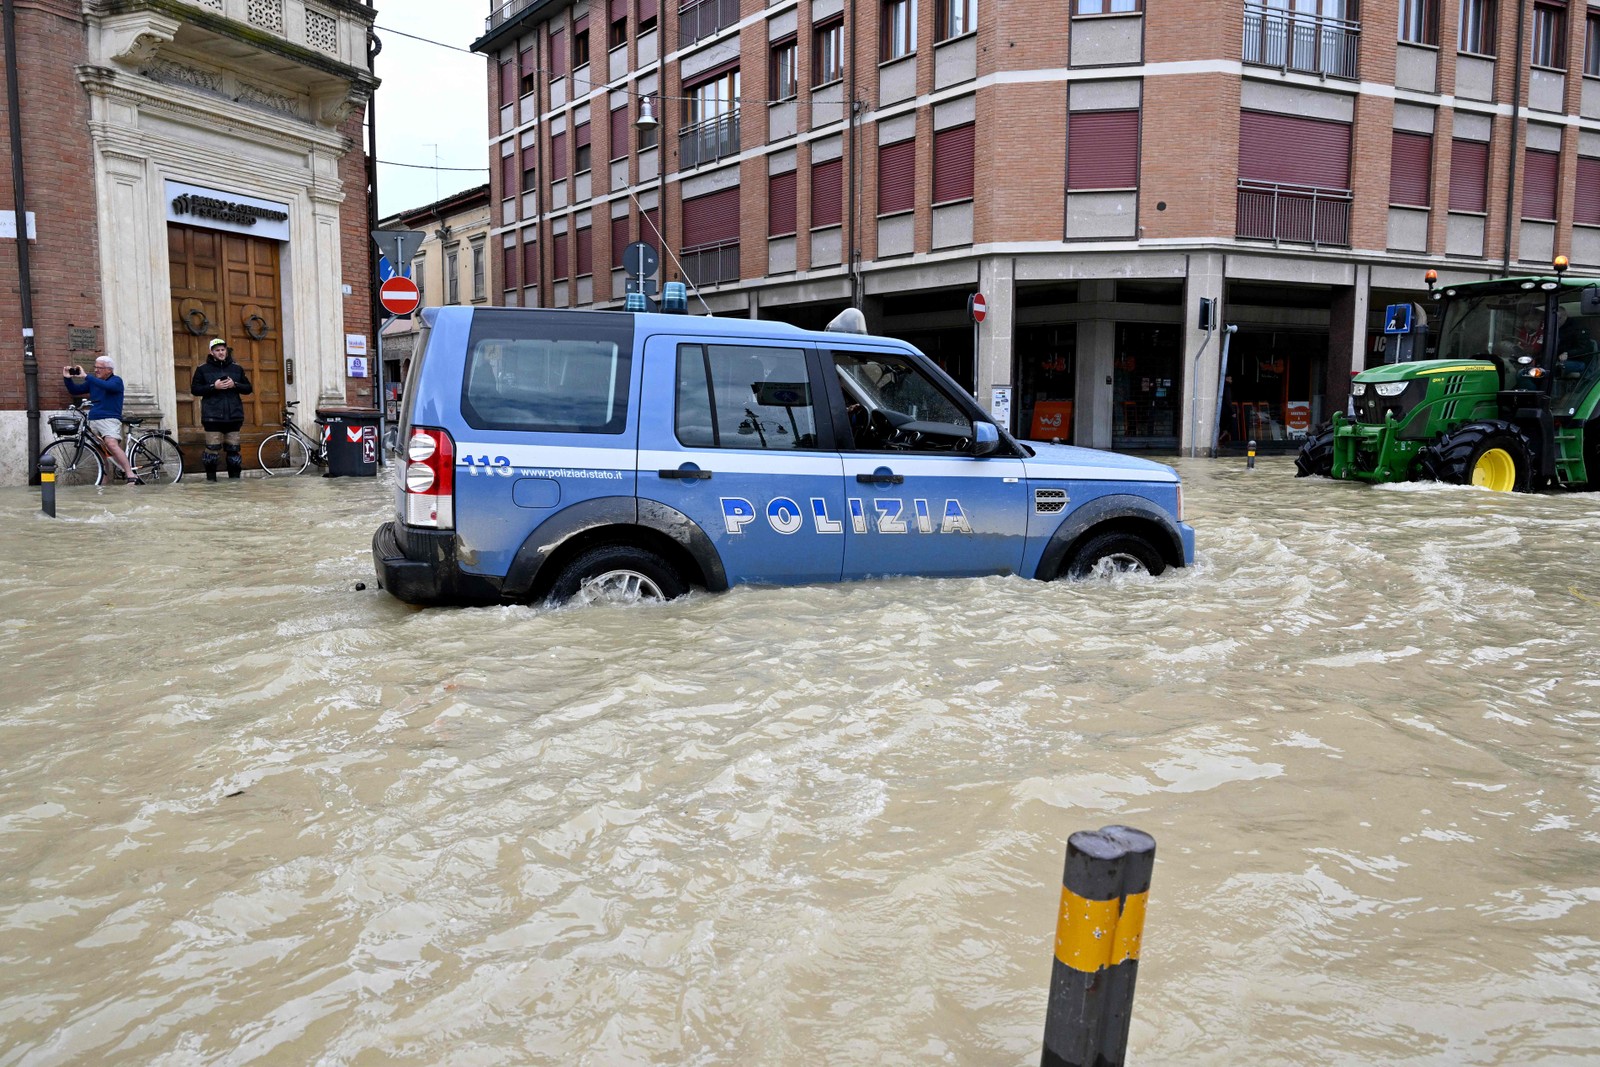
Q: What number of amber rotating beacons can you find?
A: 2